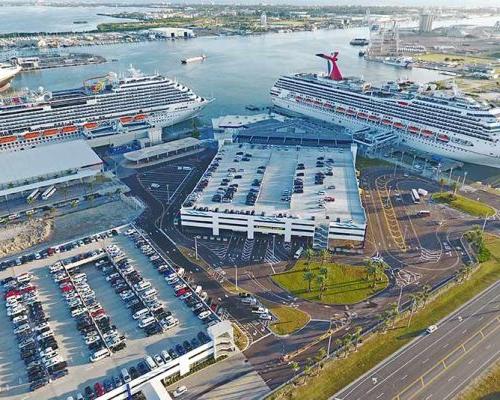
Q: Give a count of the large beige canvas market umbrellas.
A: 0